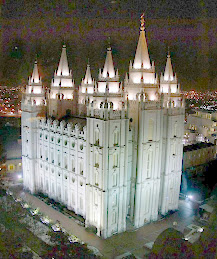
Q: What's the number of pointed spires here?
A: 6